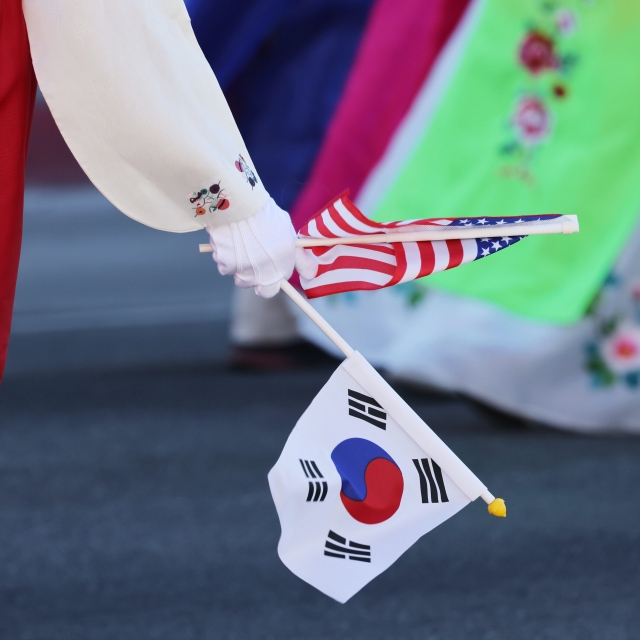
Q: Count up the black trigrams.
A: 4